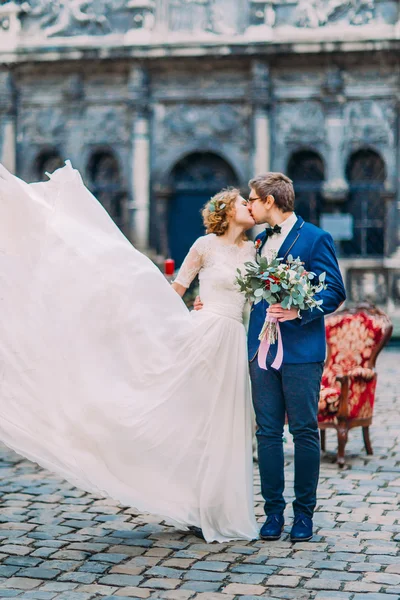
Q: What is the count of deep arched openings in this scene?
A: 5